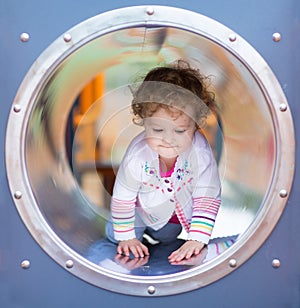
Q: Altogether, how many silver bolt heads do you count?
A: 14